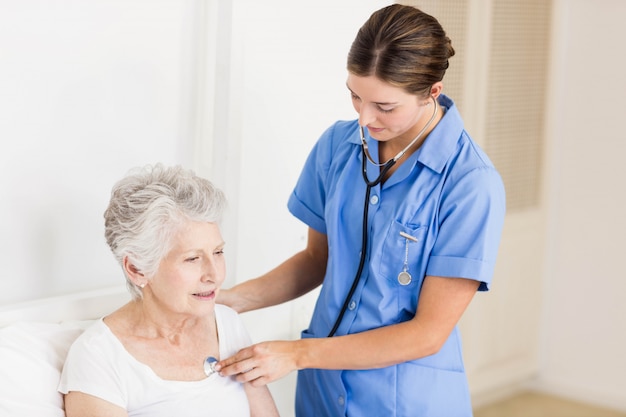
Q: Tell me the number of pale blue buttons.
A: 3